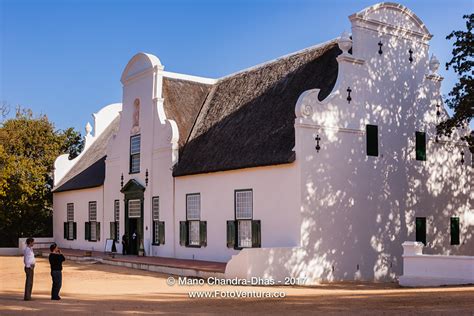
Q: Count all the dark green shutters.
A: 14